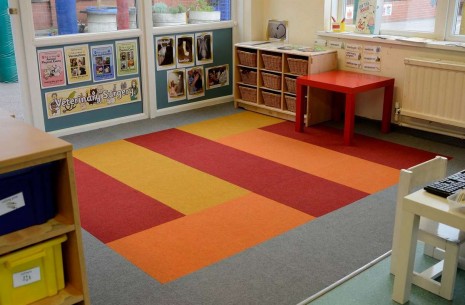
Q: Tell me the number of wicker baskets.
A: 9